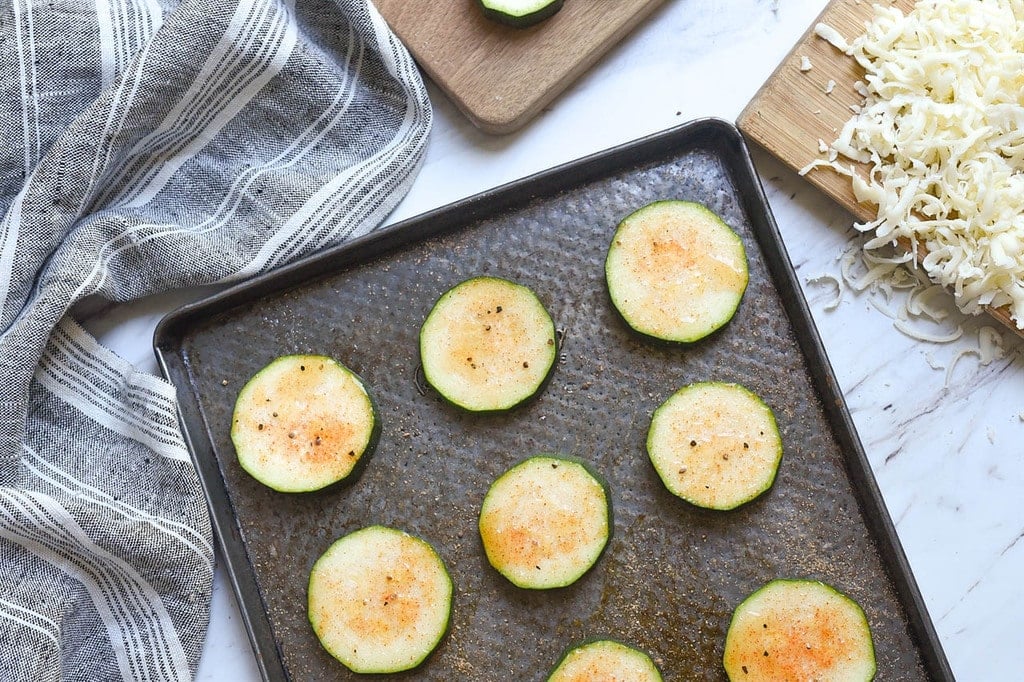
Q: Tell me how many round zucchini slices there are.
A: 9